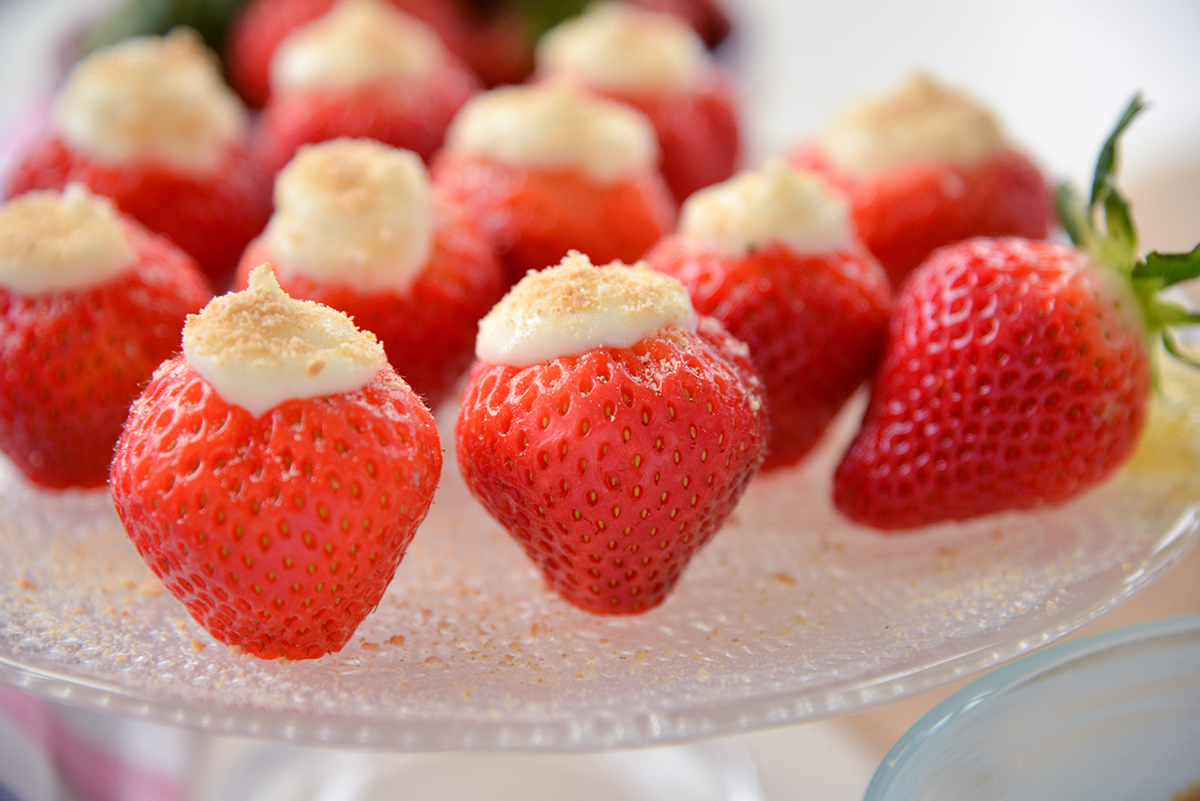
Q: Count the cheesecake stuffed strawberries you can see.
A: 10